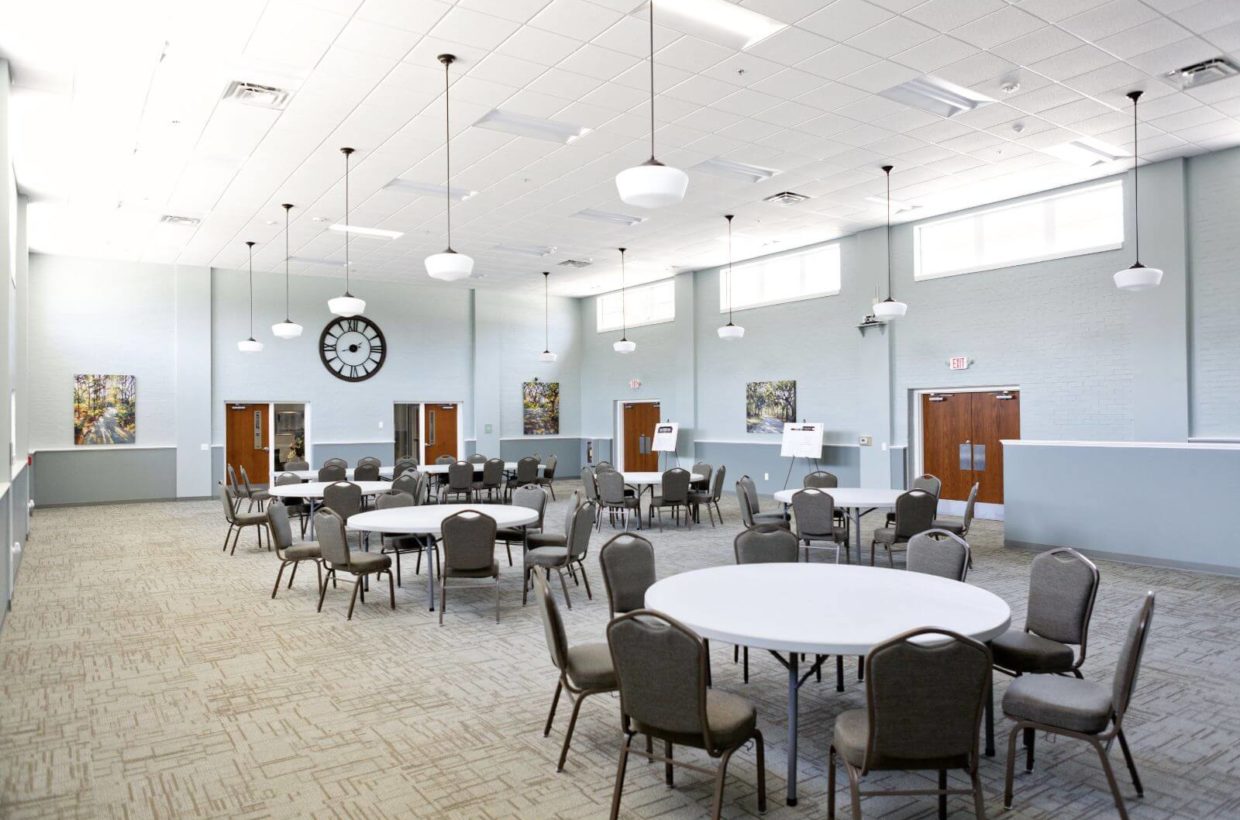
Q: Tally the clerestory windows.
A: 3